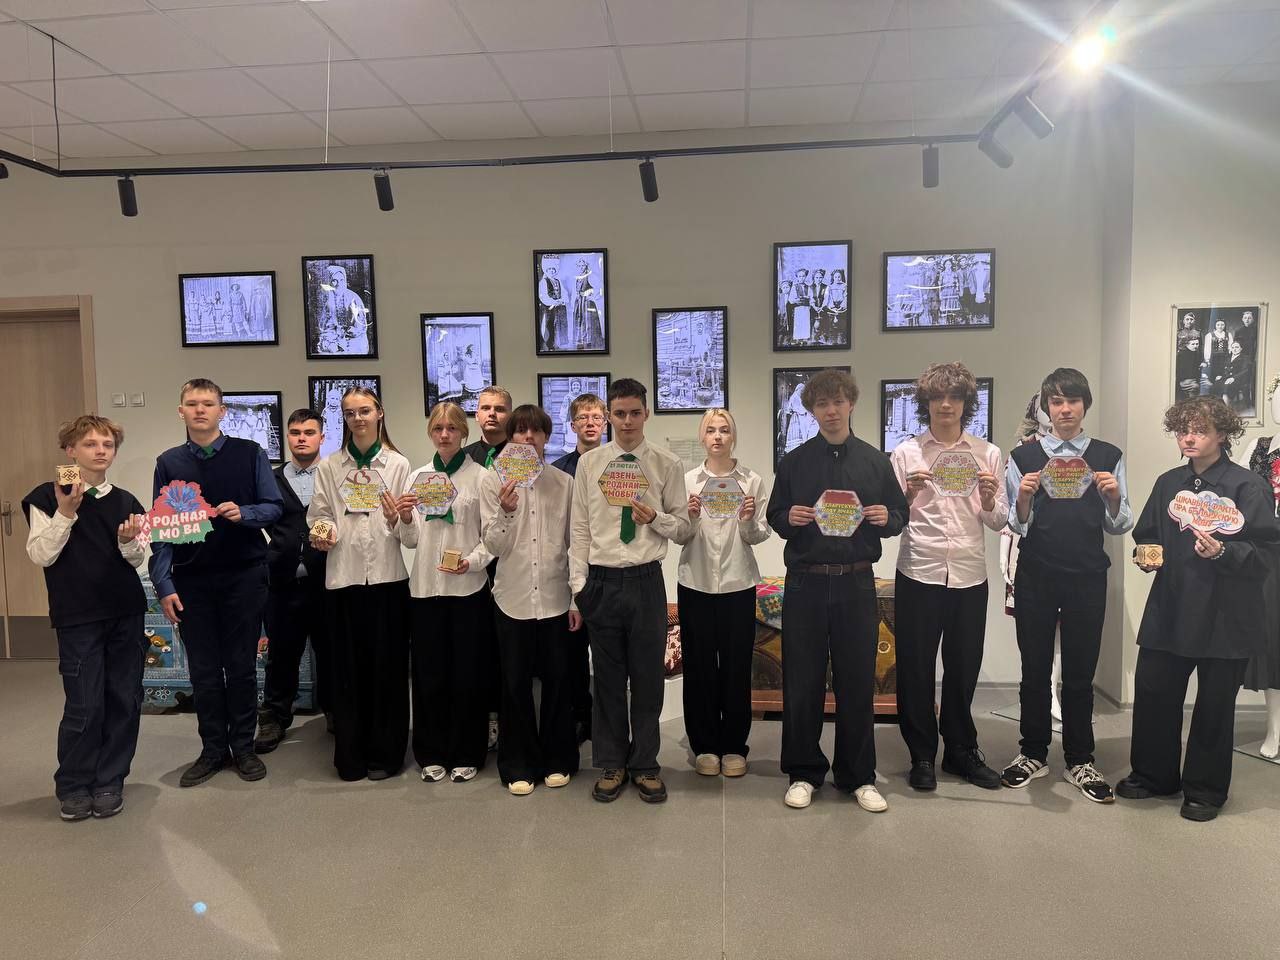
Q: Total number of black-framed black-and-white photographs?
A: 12